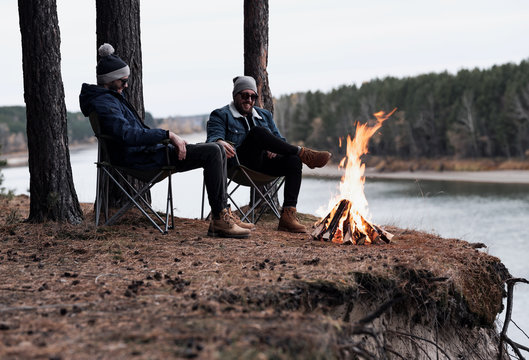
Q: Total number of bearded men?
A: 2